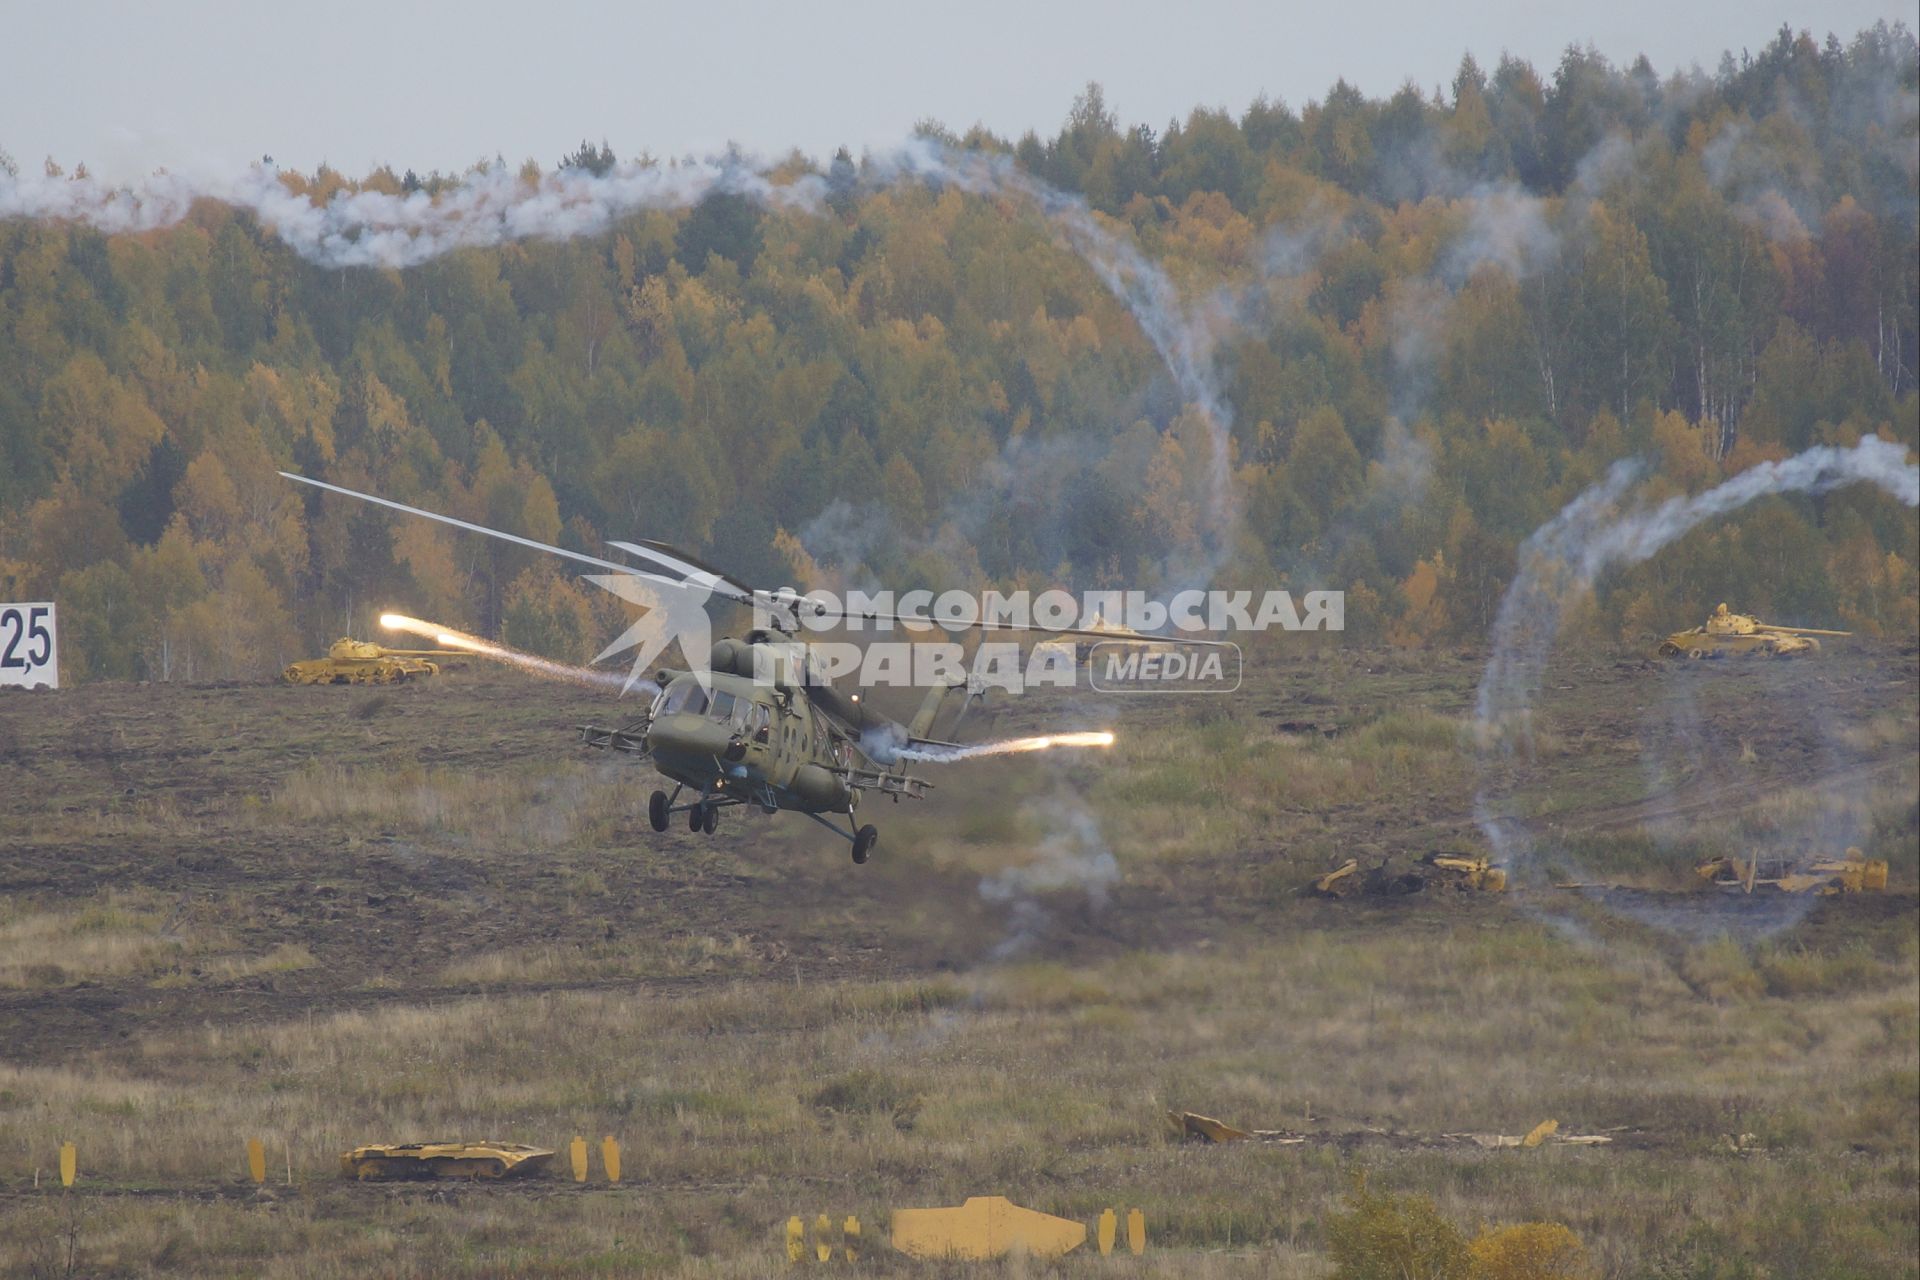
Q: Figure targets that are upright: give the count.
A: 9